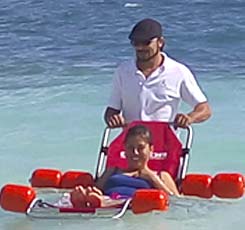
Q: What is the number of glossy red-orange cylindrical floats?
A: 6